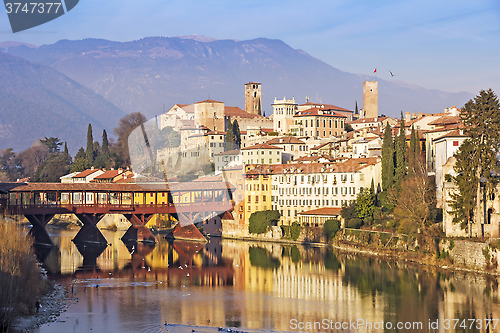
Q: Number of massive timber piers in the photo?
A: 4